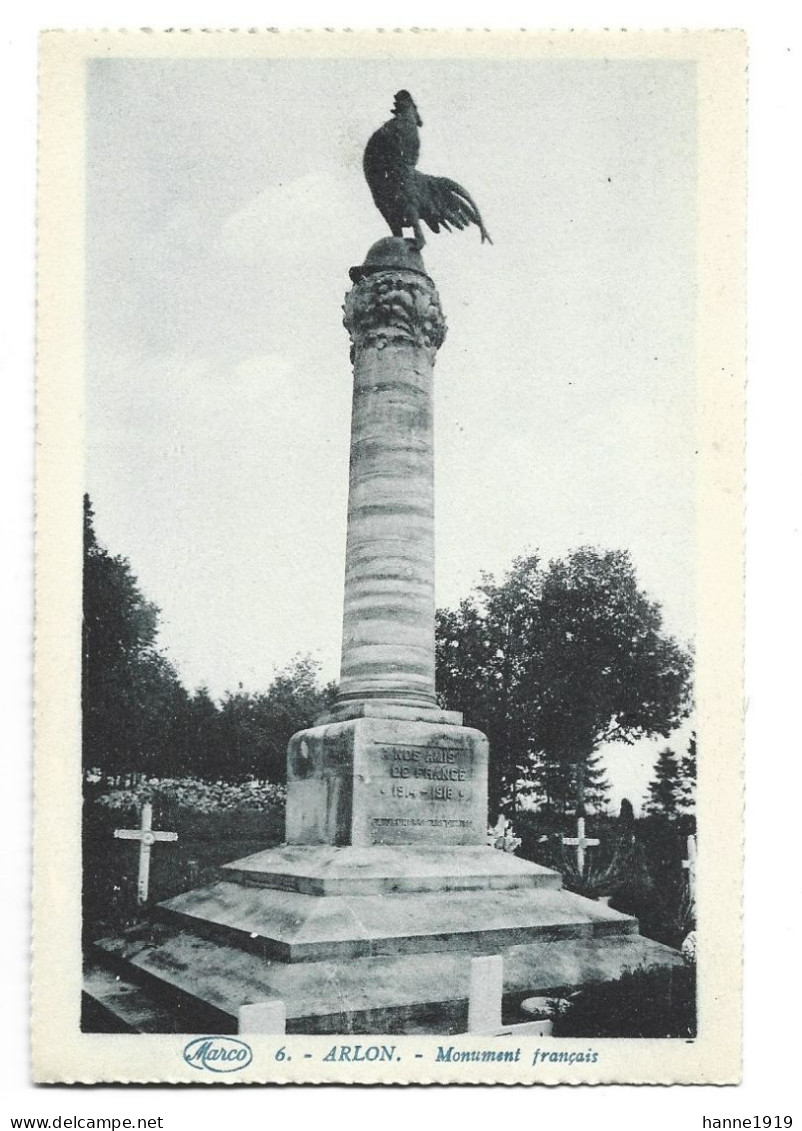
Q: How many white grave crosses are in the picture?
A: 5